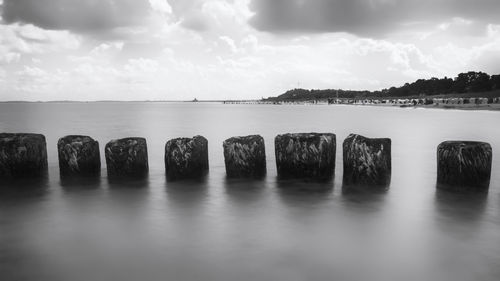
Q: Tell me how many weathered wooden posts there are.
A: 8